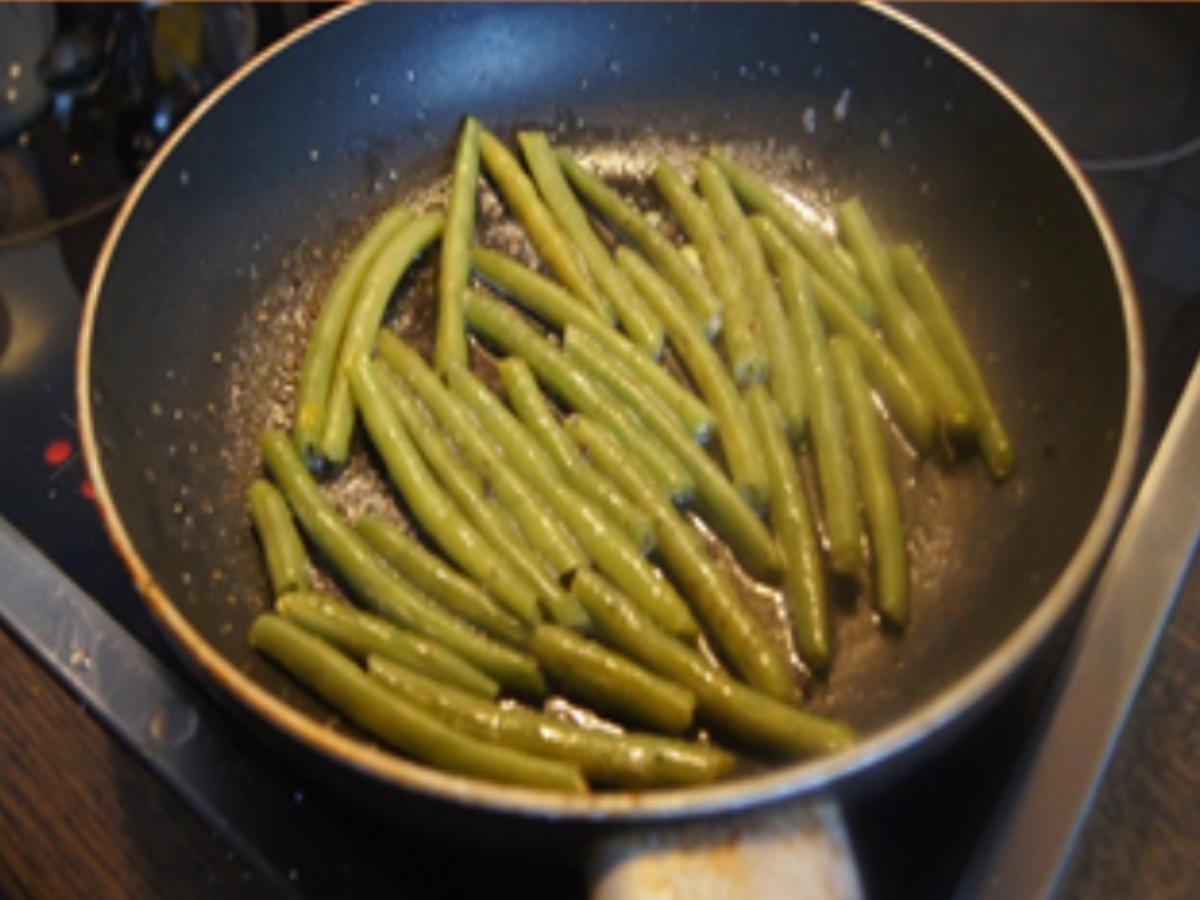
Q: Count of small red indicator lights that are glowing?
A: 2